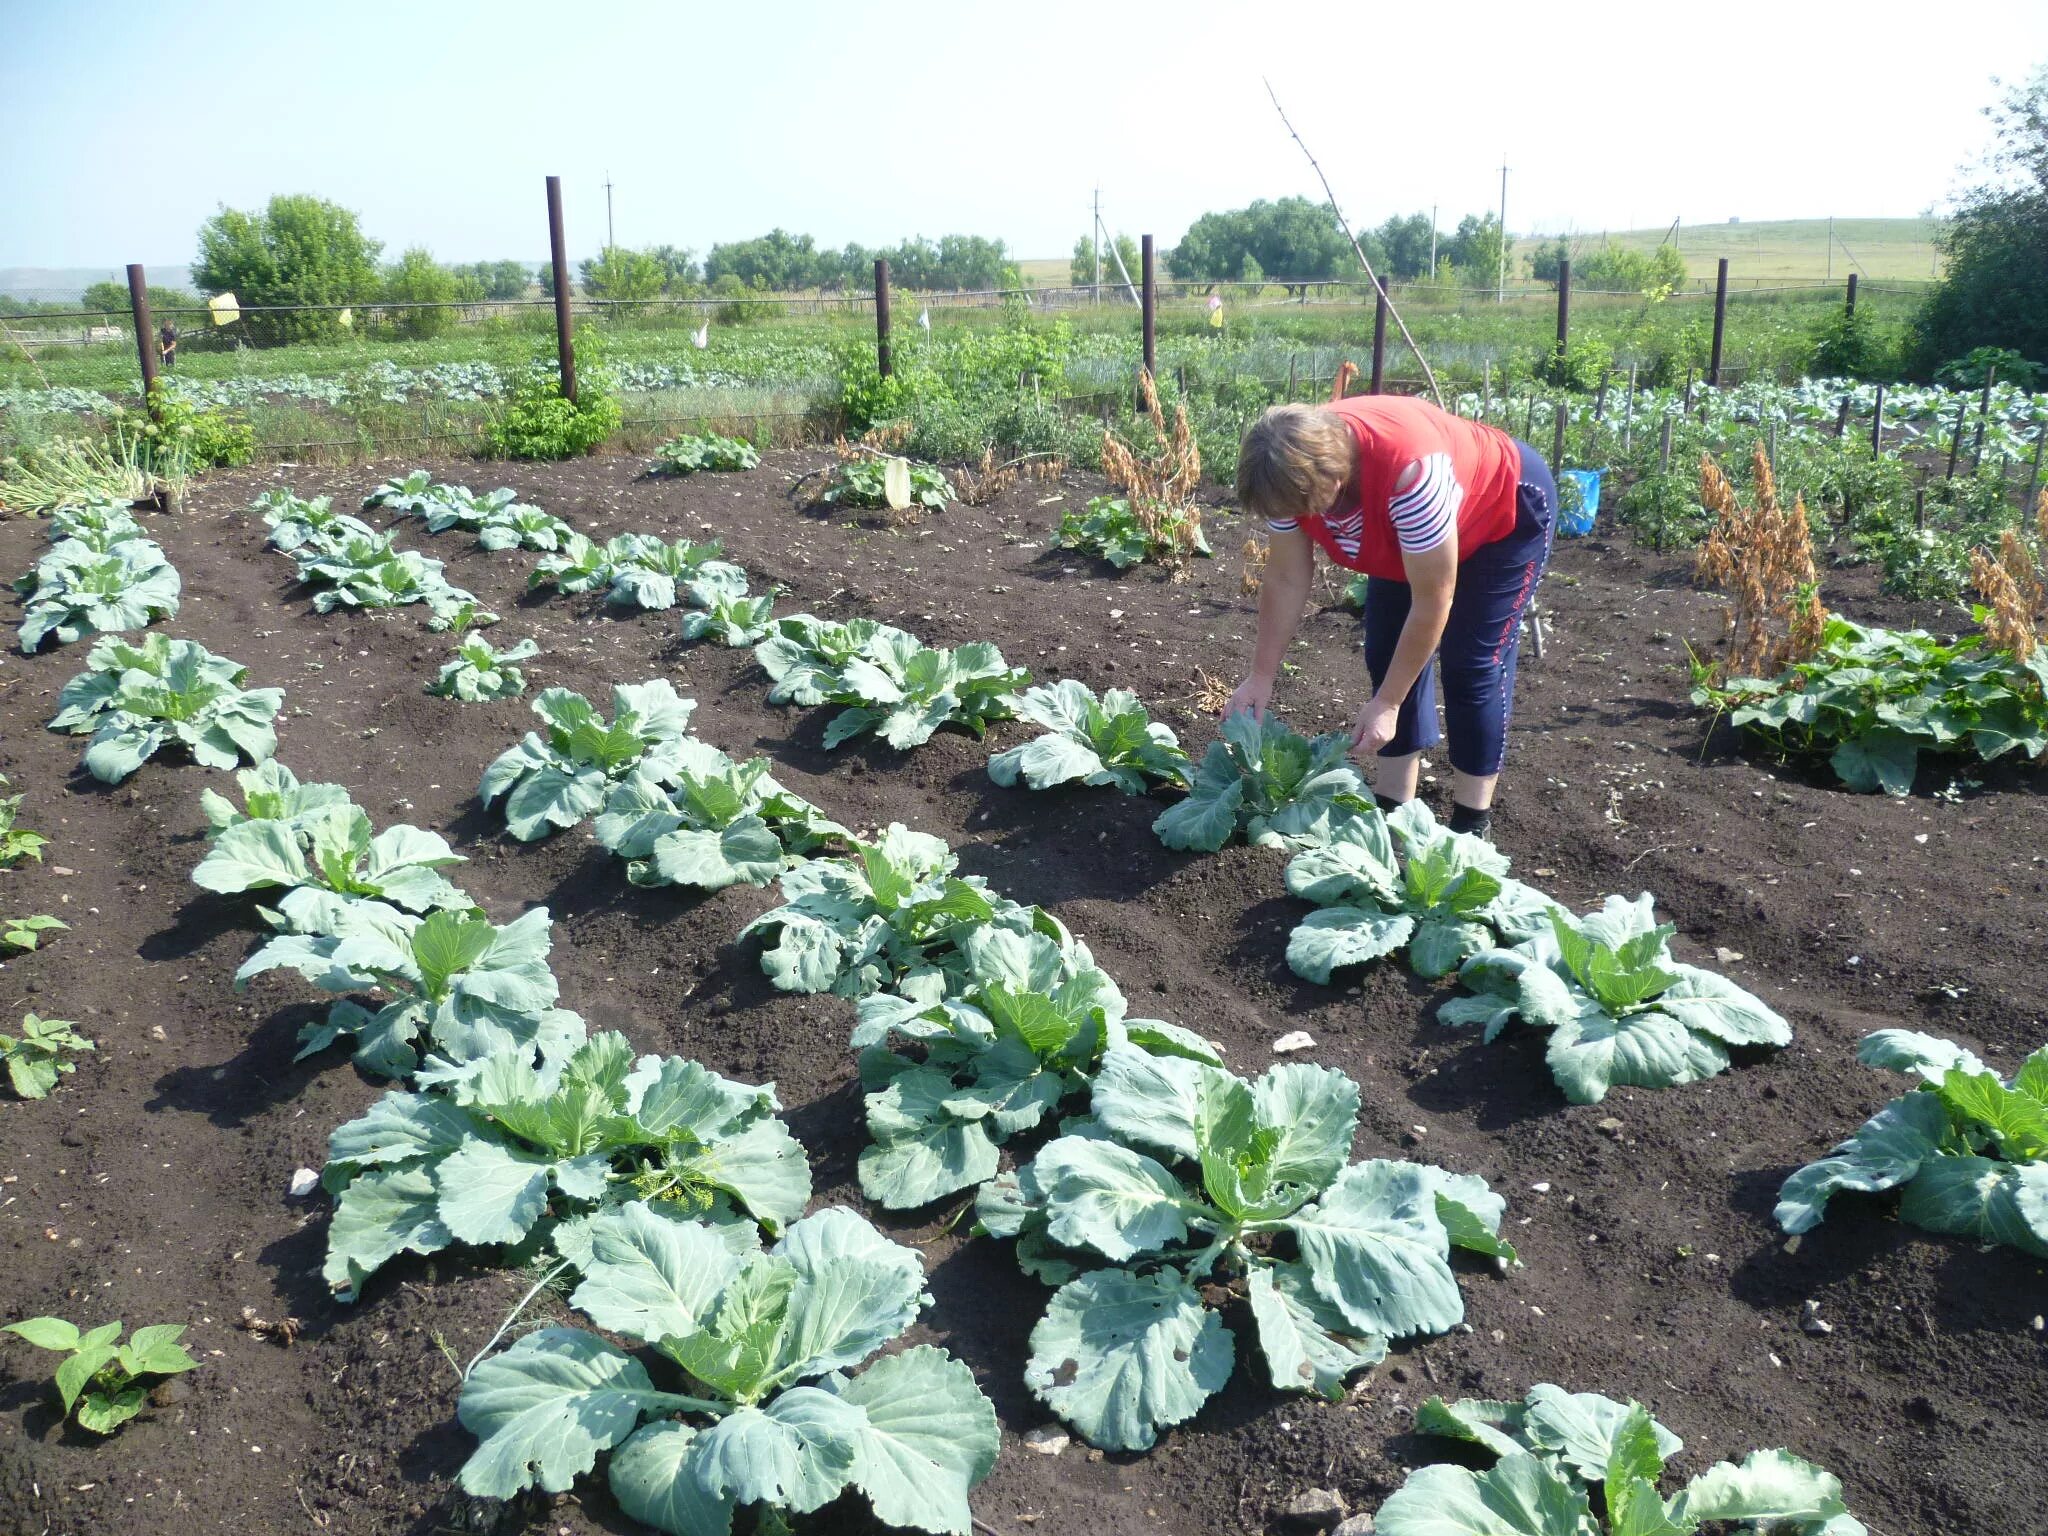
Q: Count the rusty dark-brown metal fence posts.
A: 8